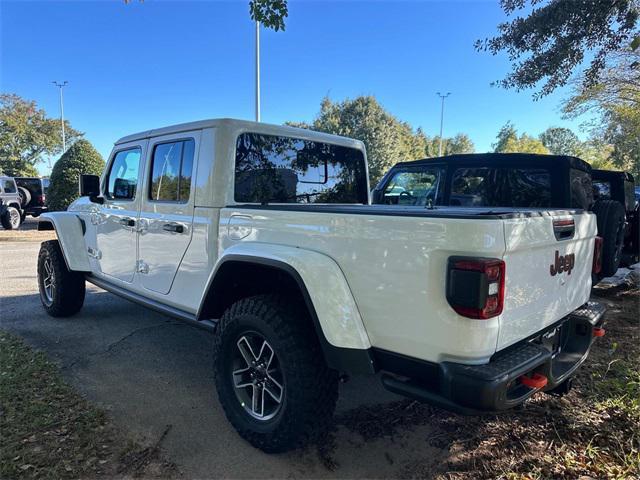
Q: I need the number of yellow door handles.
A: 0